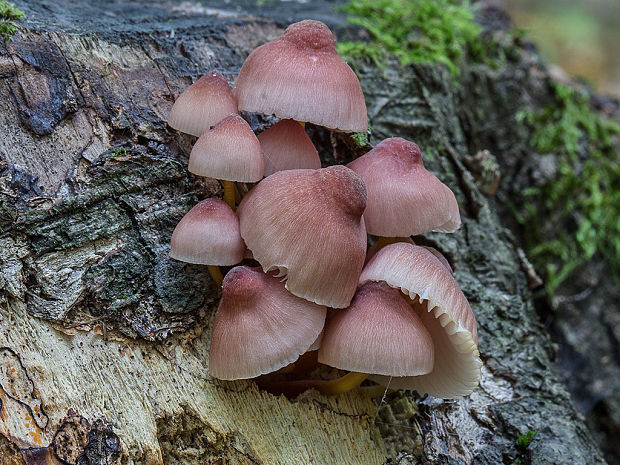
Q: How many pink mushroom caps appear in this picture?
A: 10